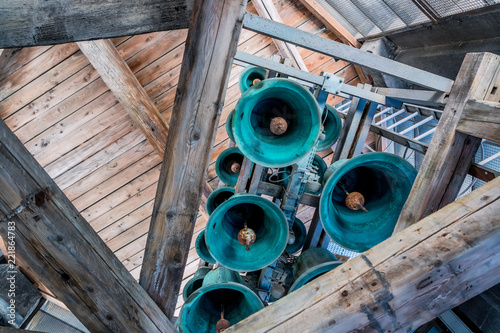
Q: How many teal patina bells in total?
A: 14